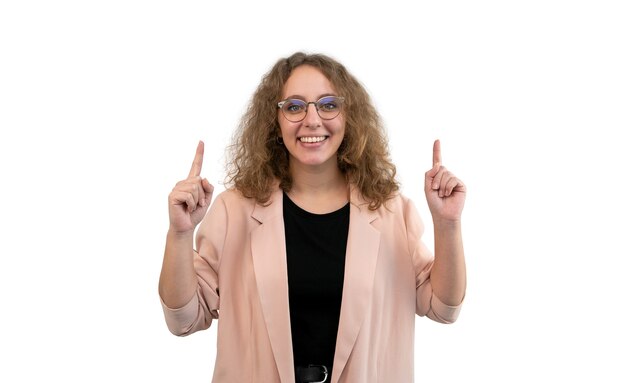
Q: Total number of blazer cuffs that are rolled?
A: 2